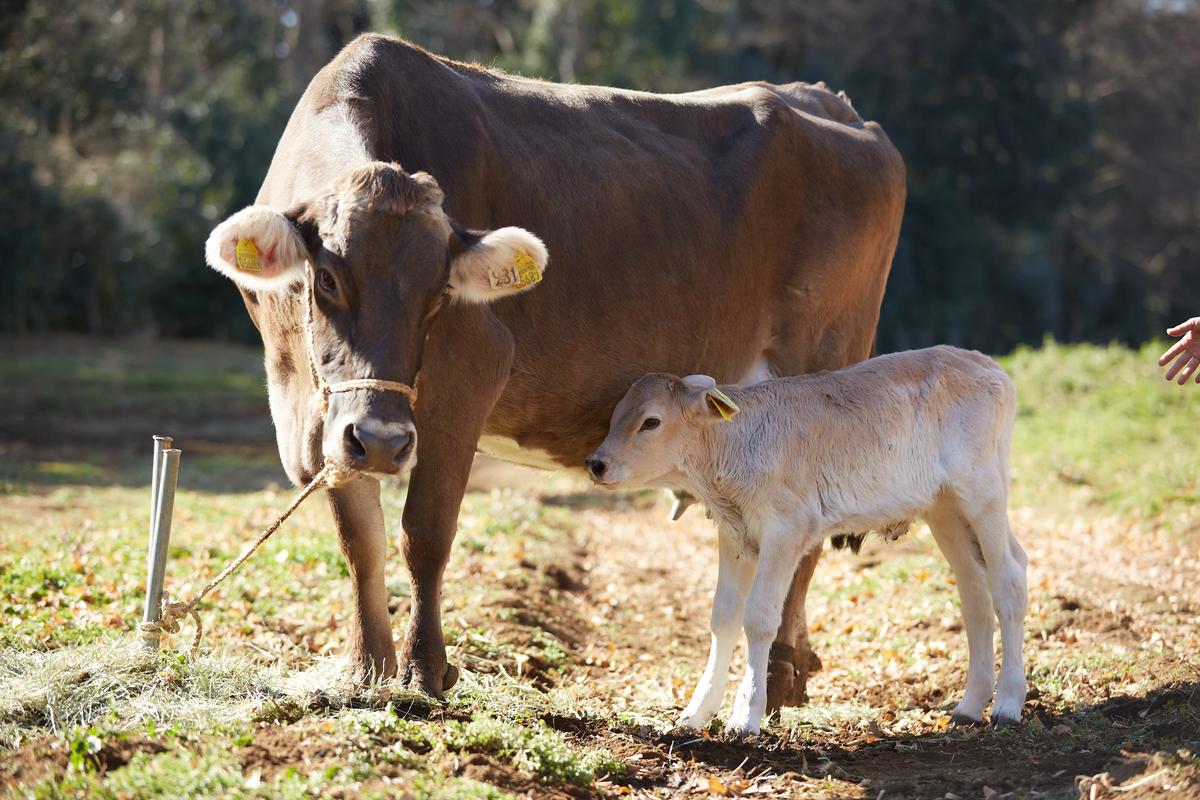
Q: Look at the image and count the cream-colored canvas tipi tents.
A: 0